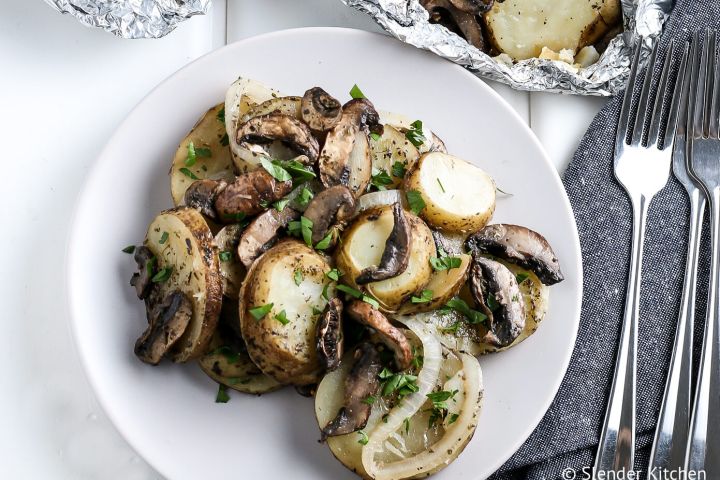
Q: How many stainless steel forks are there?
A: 3